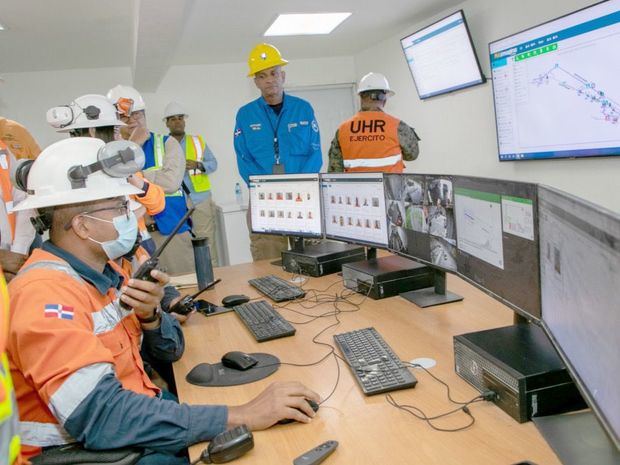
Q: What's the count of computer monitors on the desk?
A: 5